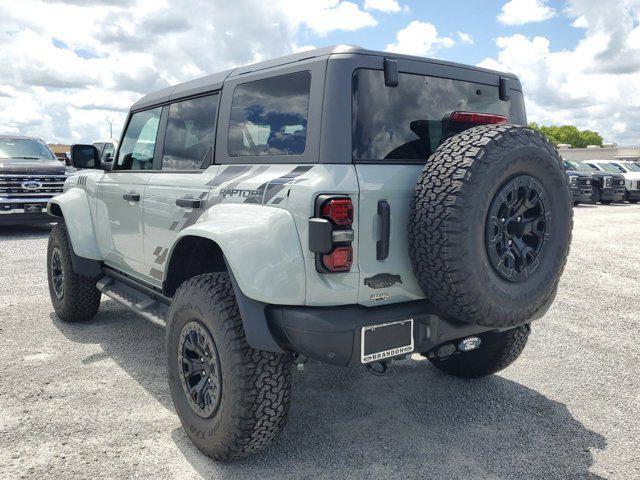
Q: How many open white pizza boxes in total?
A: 0